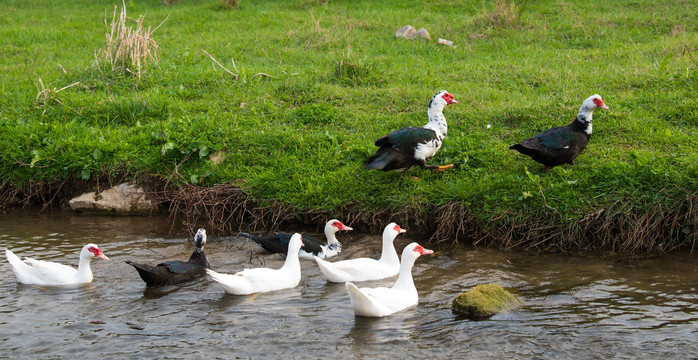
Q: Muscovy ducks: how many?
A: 8